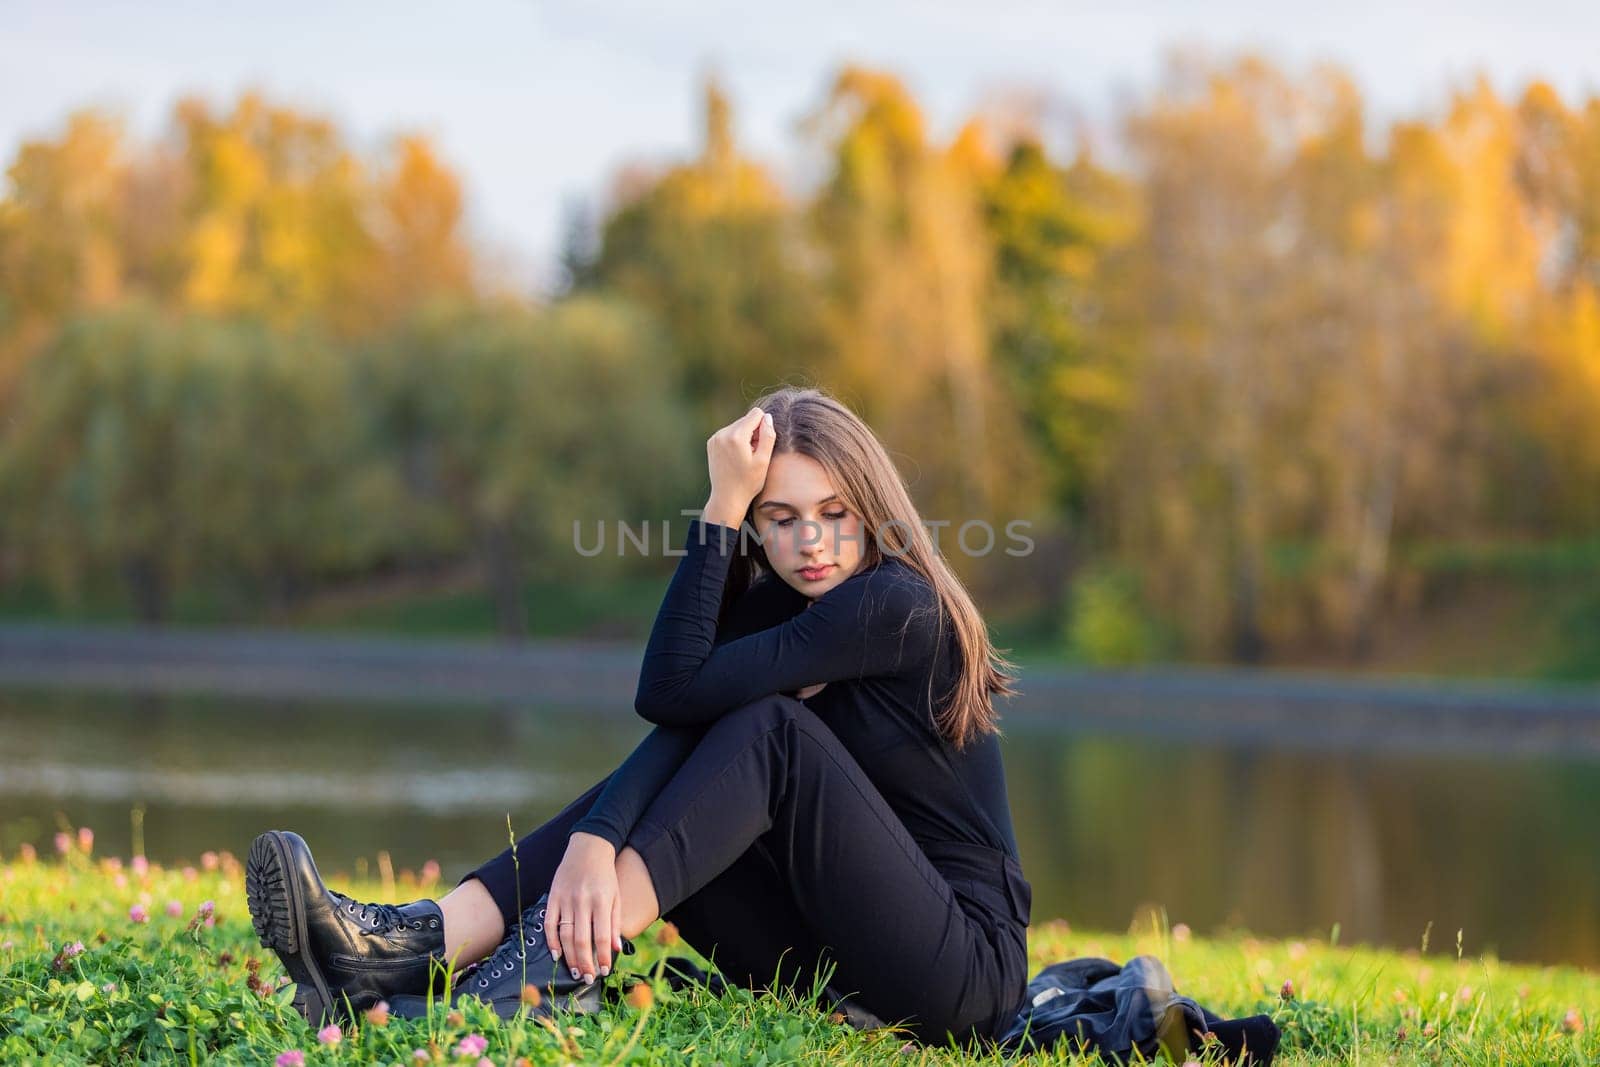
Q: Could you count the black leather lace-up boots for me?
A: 2